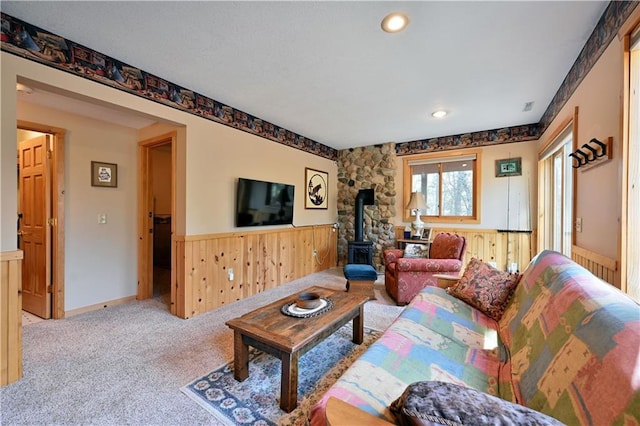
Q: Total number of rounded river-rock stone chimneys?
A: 1